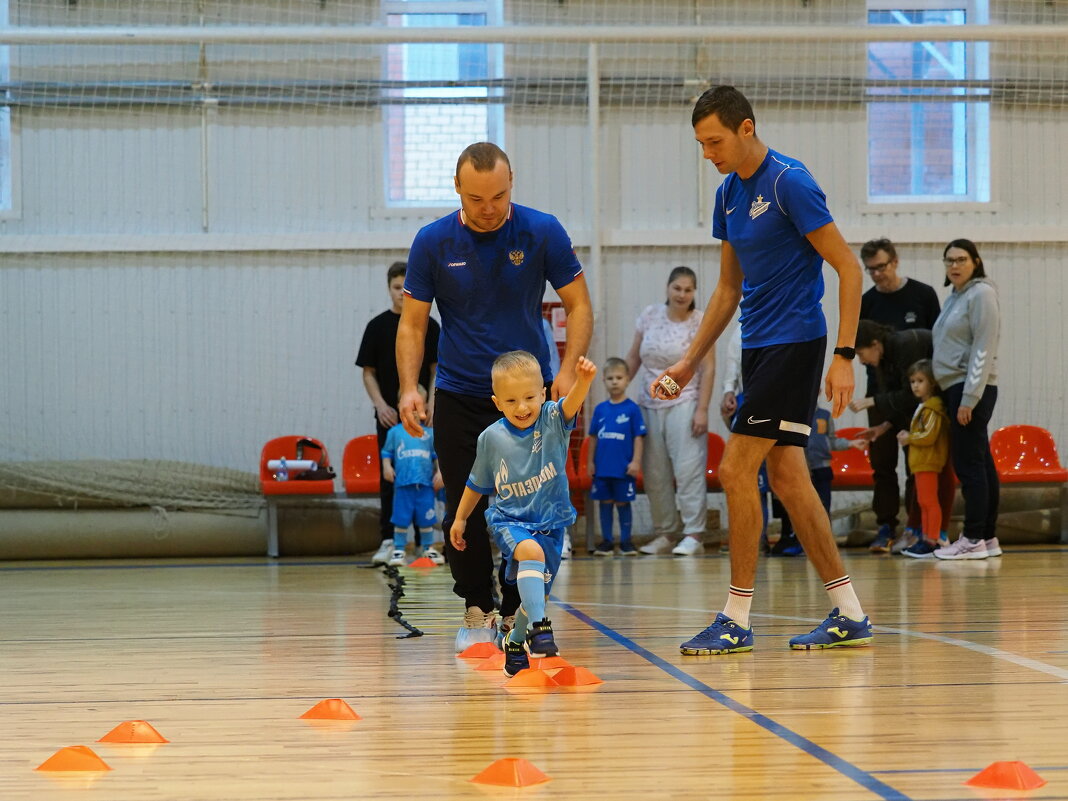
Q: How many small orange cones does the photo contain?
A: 11